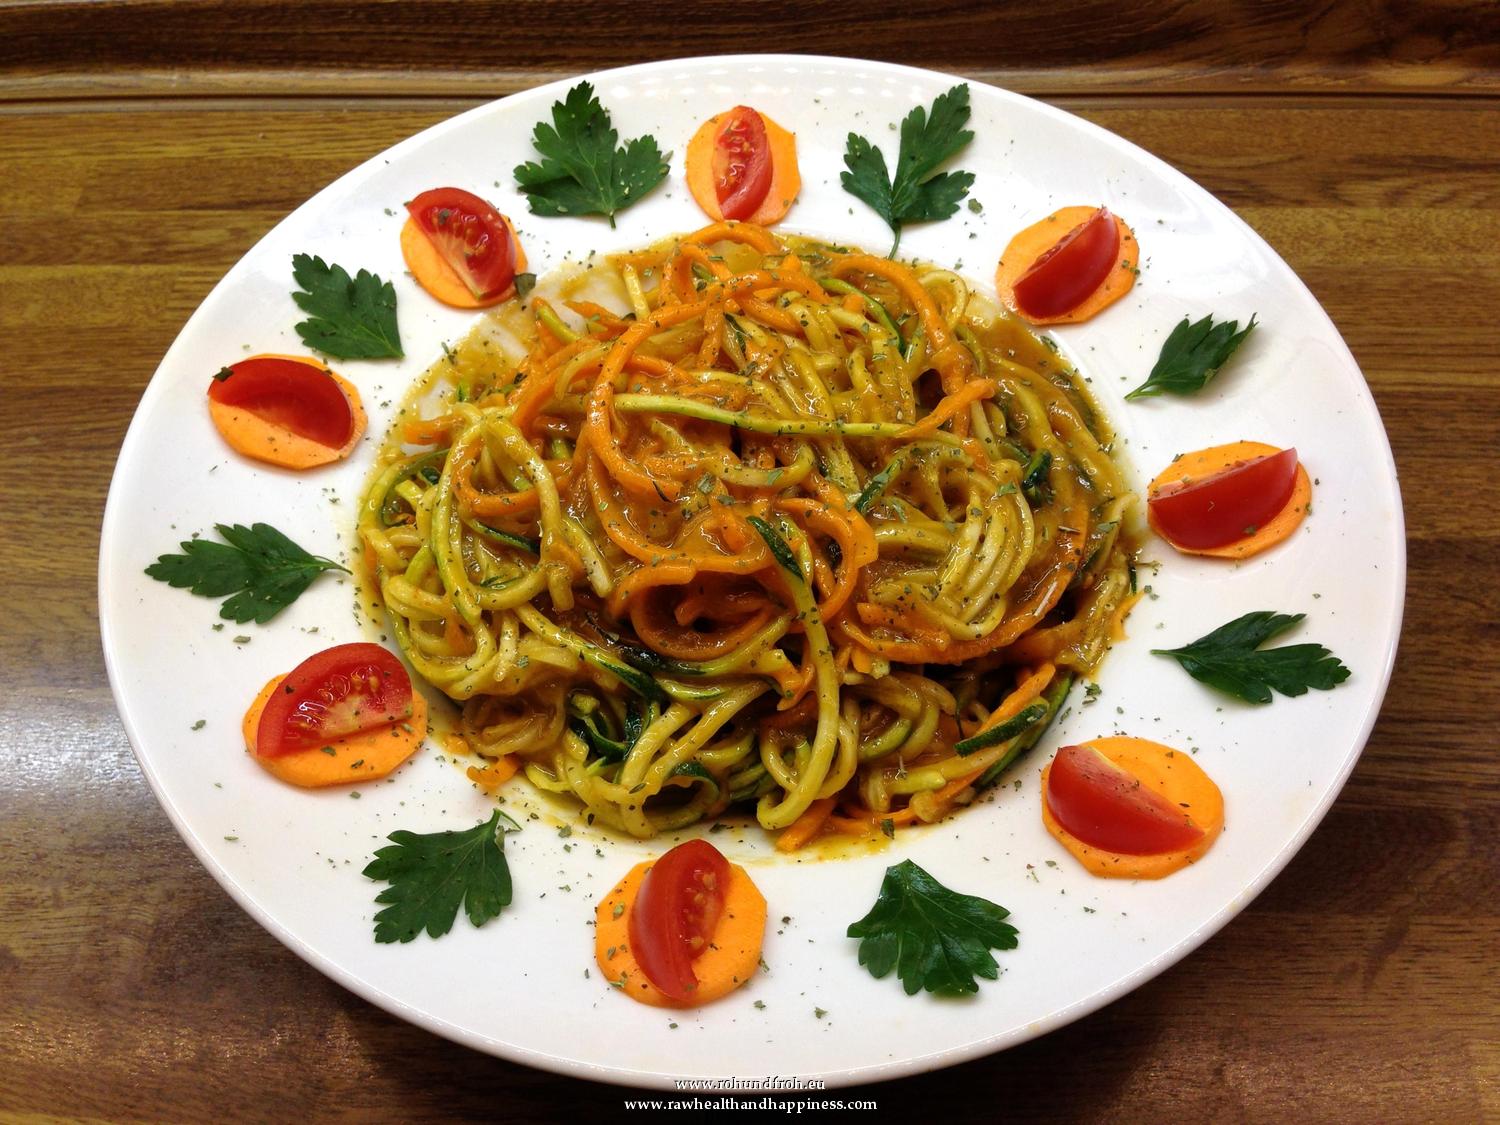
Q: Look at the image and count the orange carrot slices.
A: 8